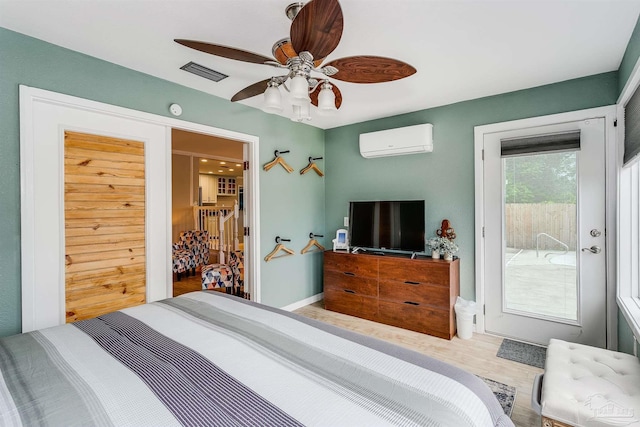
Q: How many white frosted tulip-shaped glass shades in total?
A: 4